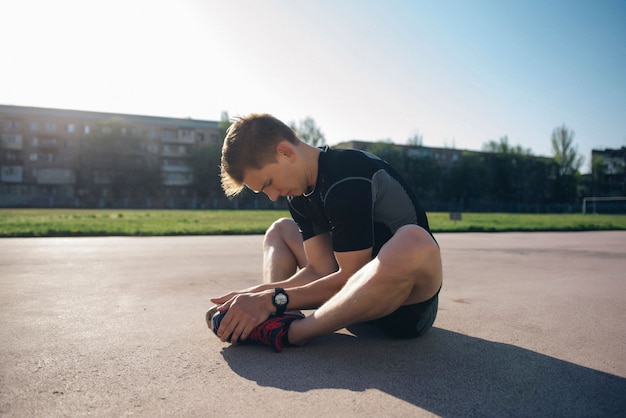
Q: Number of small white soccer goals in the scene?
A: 1